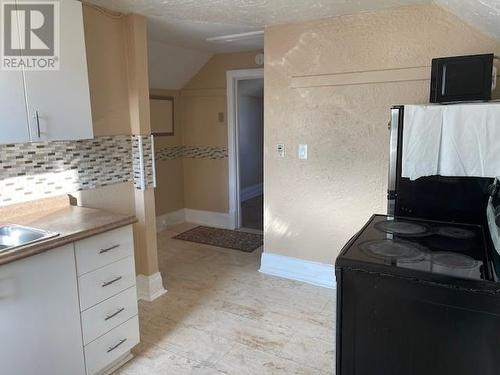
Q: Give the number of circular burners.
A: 4